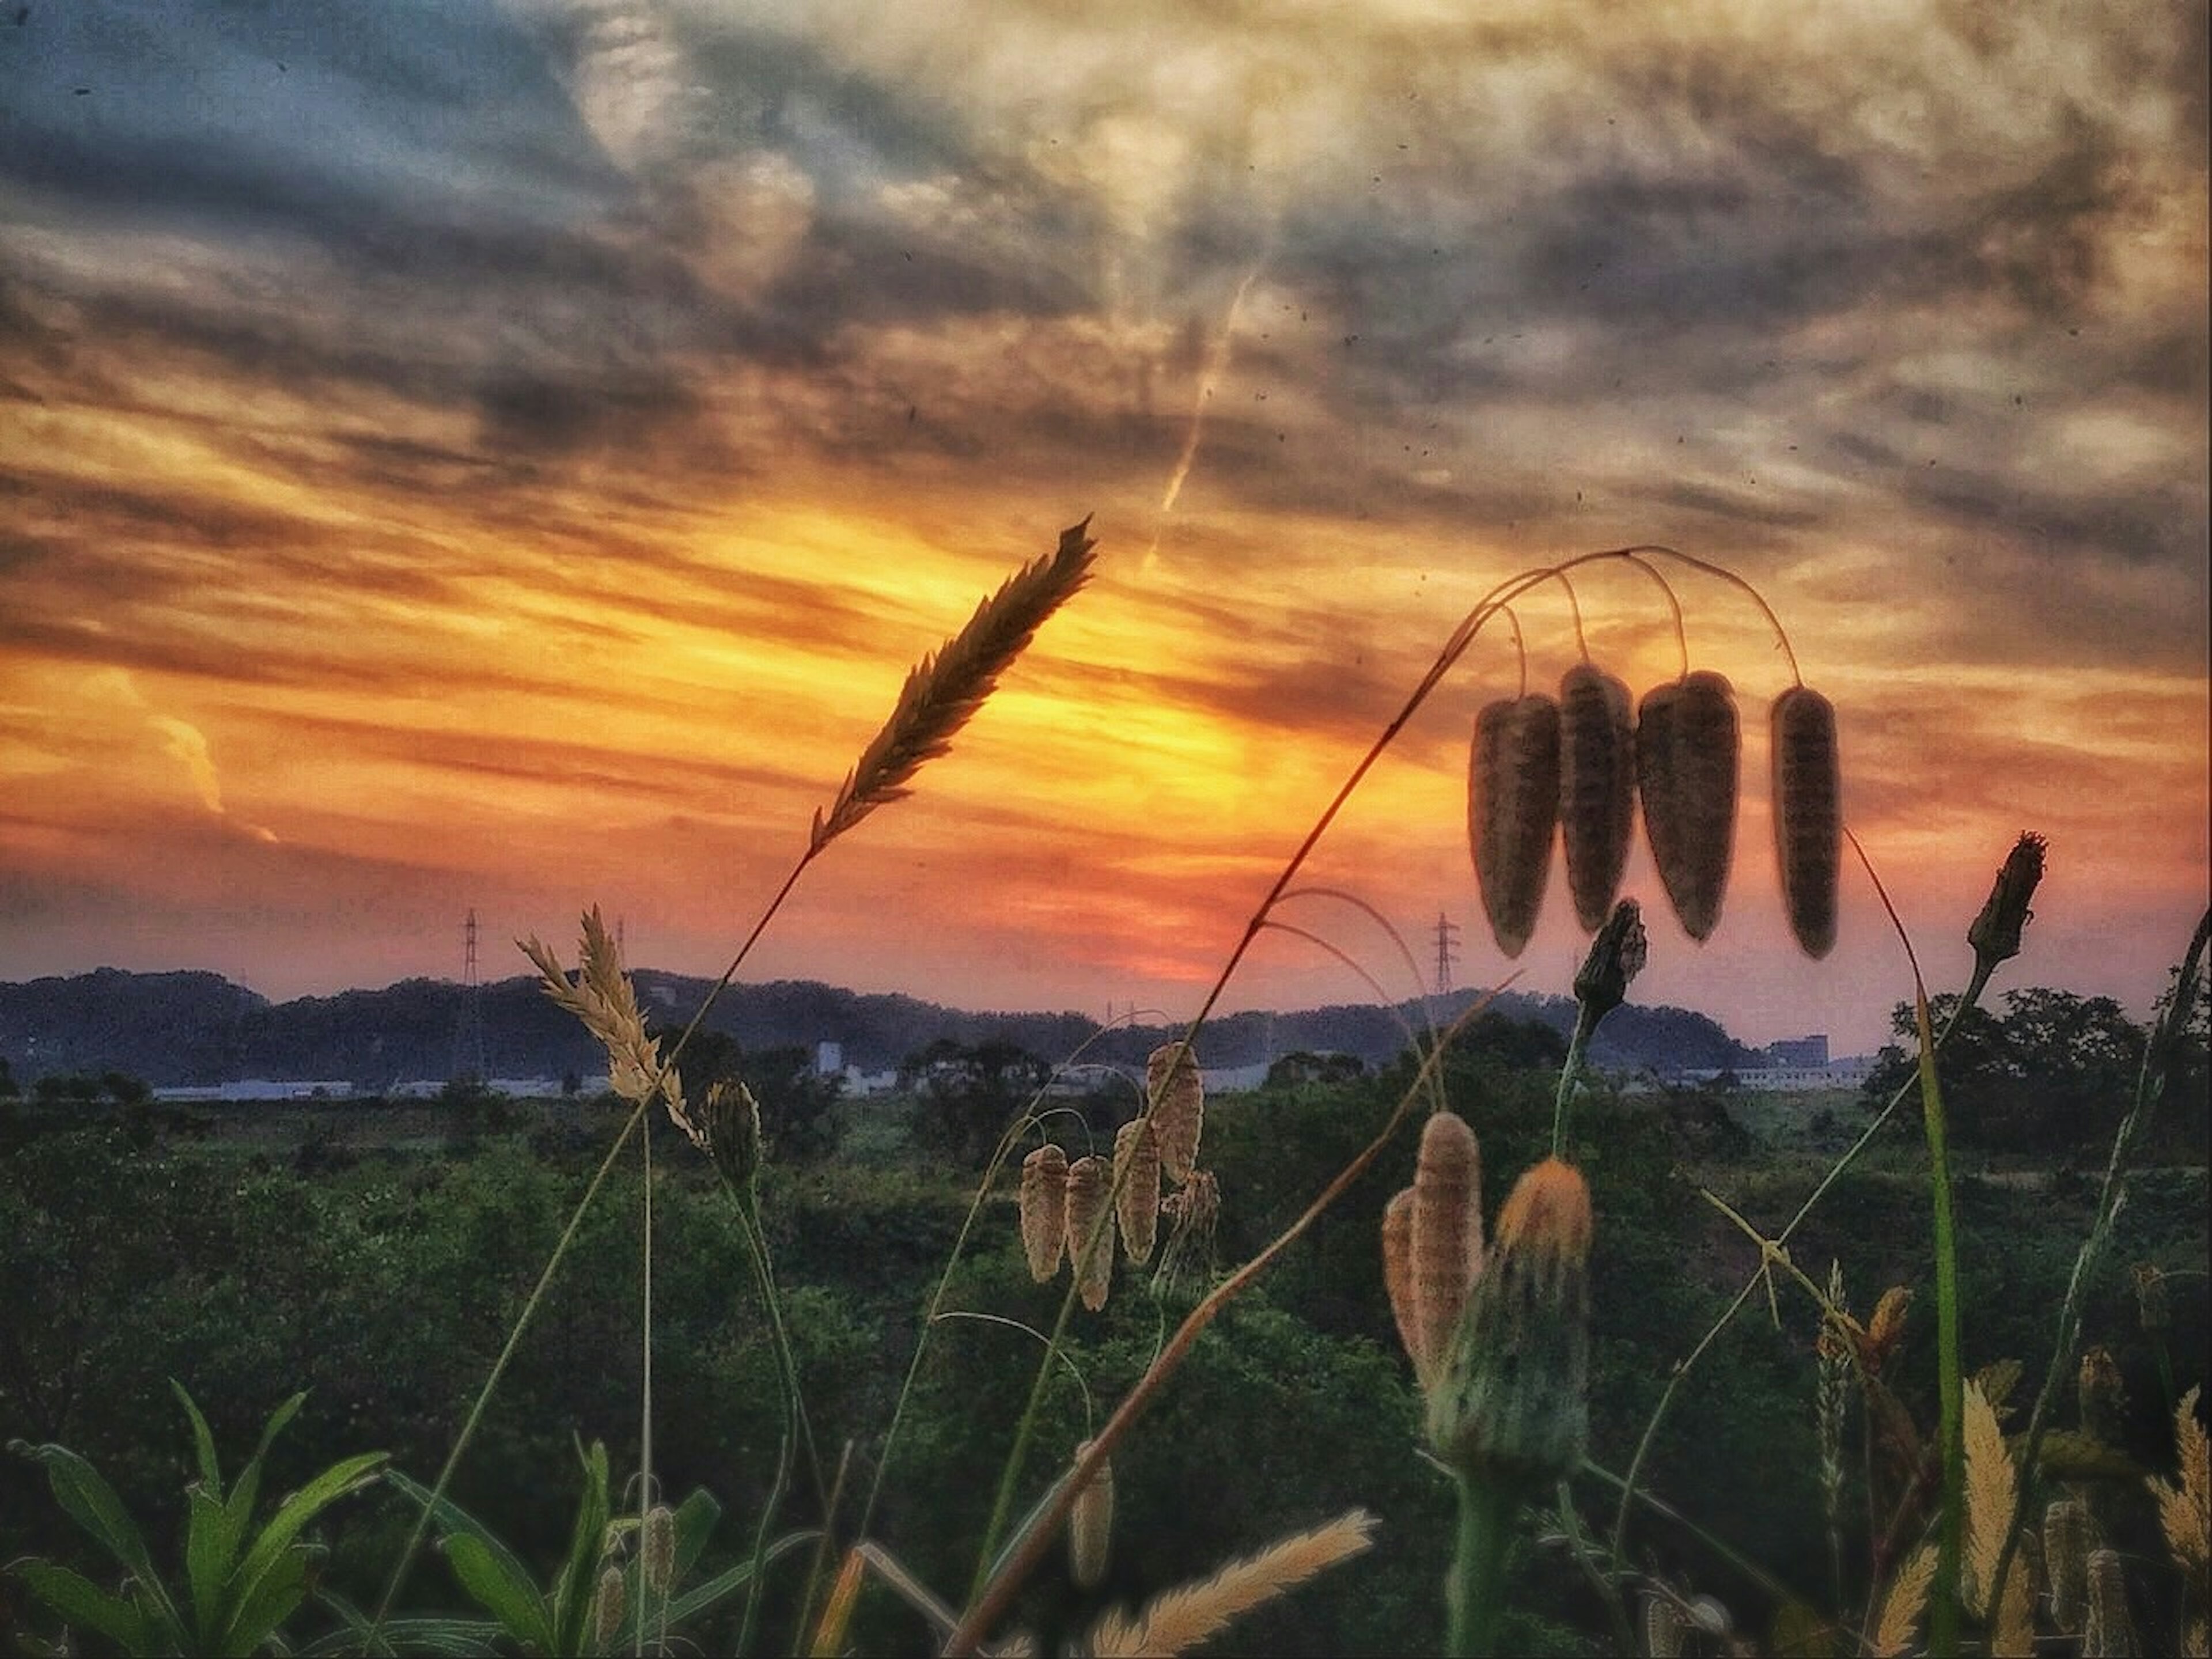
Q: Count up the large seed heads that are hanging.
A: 4